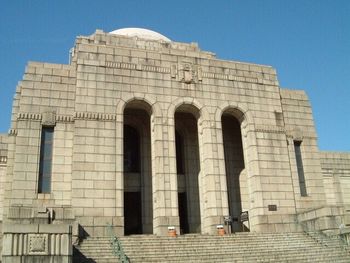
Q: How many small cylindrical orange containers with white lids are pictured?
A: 2